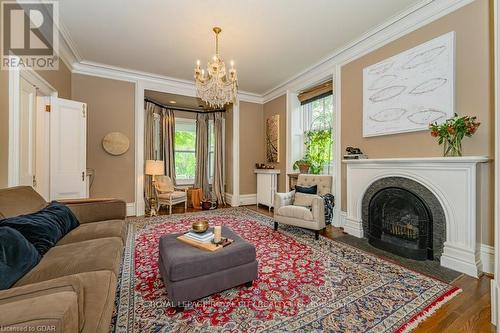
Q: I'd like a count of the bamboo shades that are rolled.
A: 1